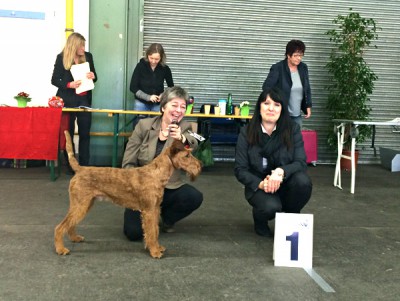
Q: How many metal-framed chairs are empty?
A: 1